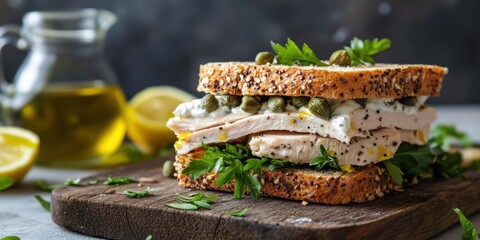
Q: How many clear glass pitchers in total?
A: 1